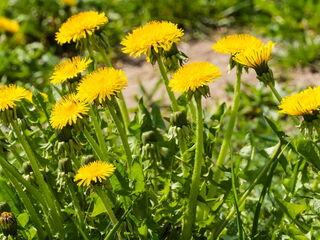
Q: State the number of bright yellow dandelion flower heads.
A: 11